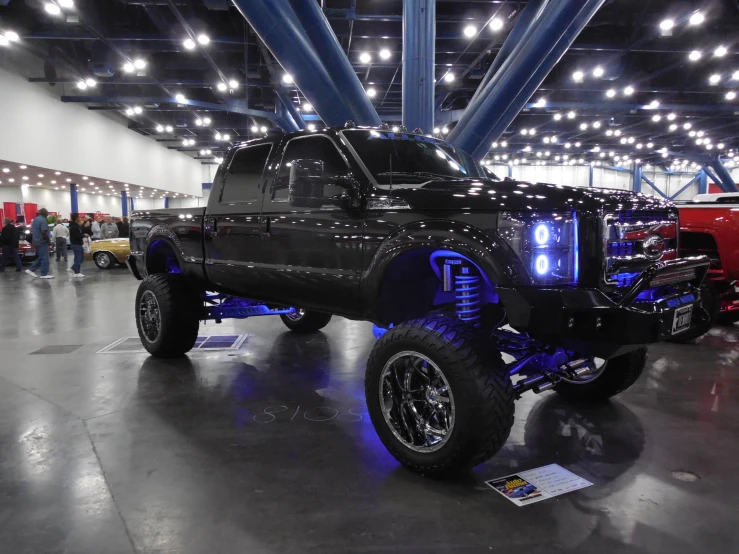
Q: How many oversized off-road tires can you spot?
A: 4